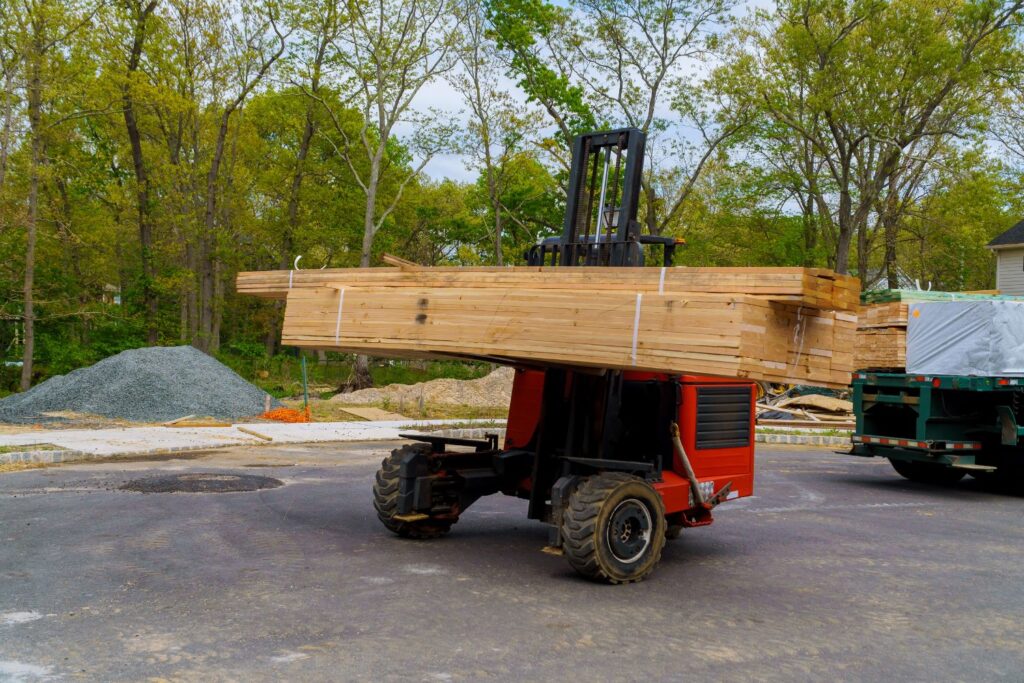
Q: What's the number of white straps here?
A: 4